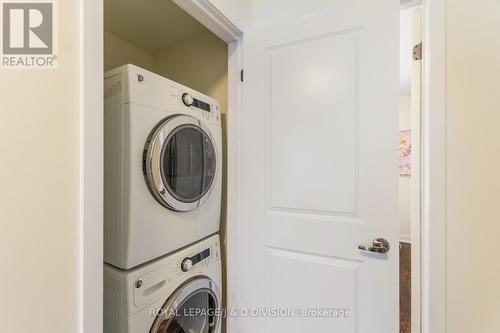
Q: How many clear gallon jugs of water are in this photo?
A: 0